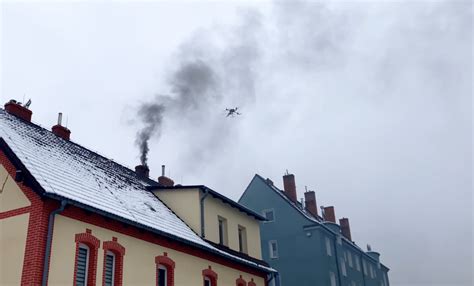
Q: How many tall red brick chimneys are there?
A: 4